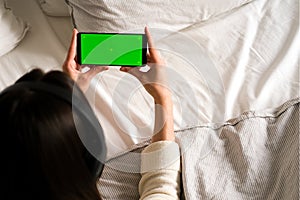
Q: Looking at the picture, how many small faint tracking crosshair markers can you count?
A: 5